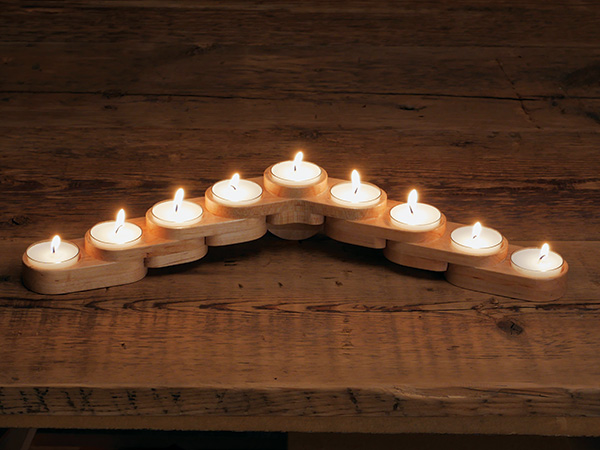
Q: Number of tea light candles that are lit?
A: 9